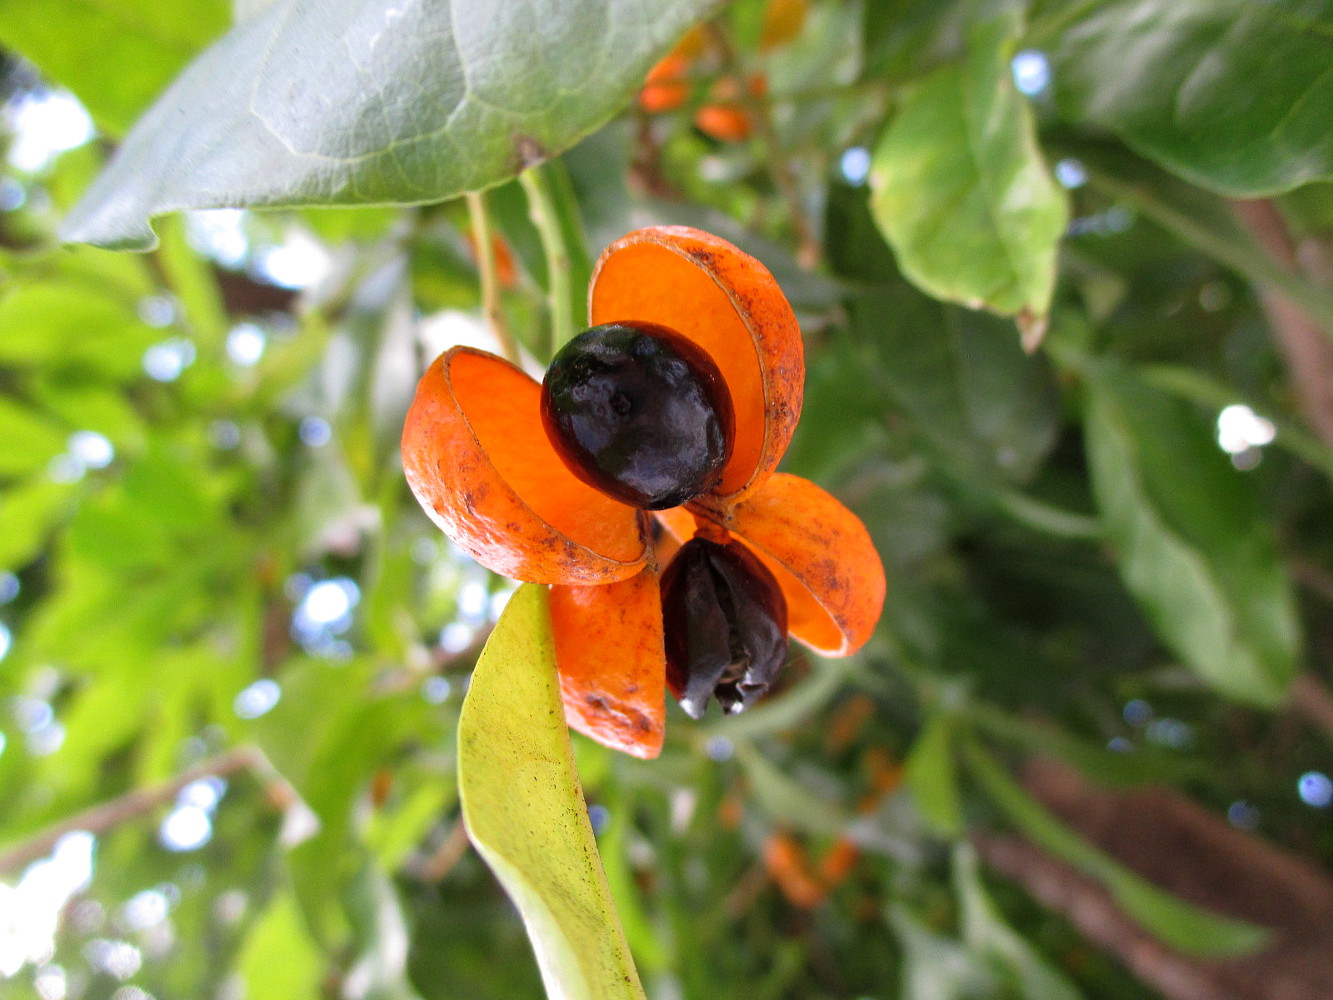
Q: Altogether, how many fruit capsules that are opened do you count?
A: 2